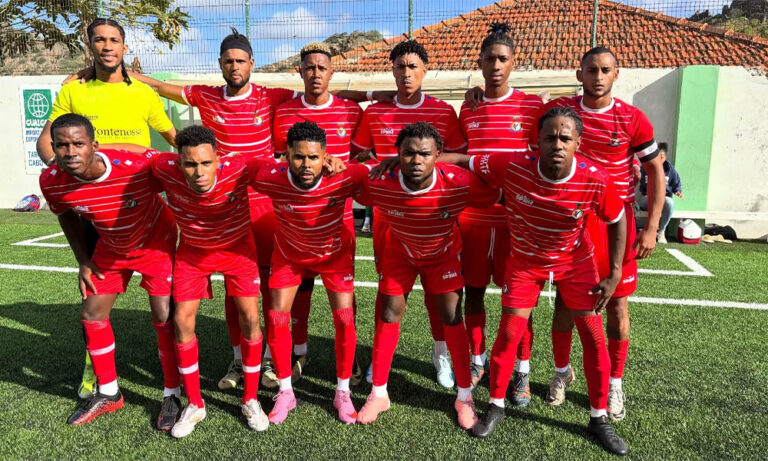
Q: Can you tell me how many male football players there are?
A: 11